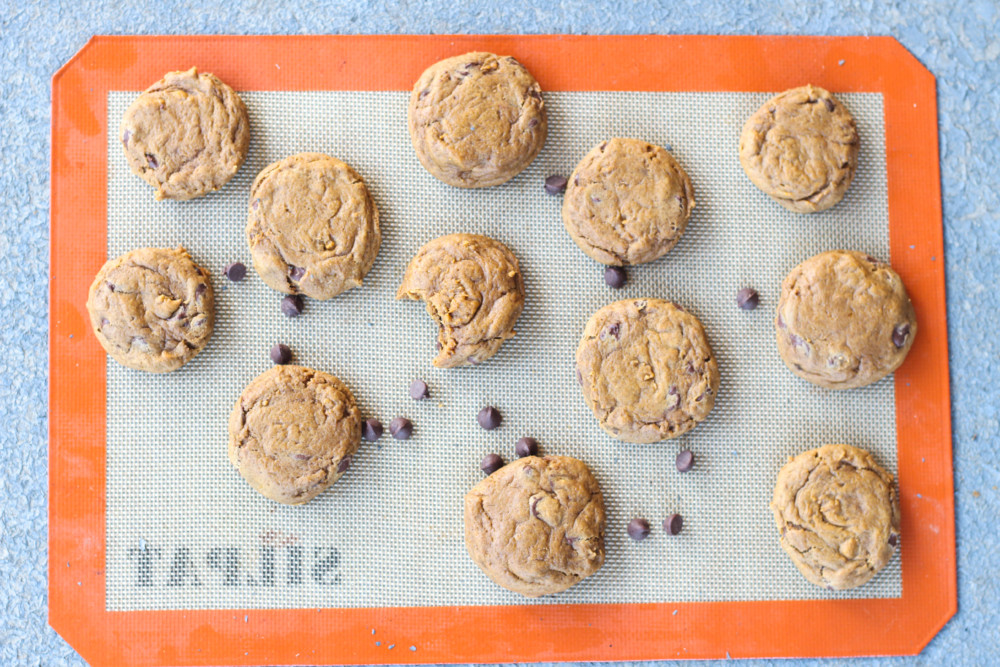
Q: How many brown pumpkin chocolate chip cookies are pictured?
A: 12